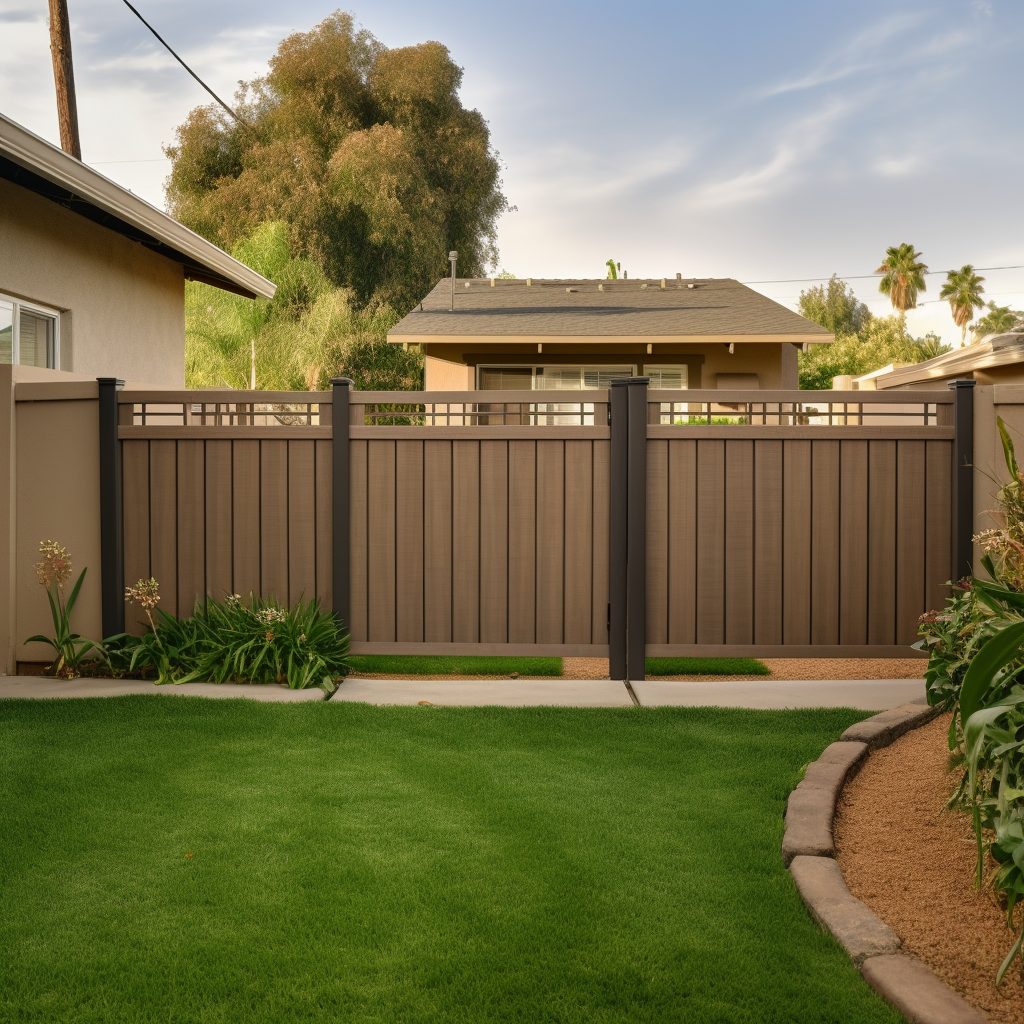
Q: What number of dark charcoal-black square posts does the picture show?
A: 5